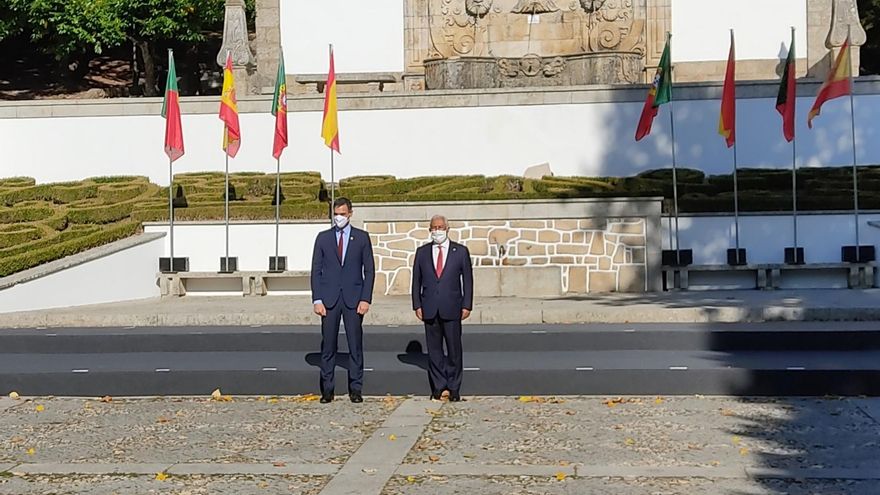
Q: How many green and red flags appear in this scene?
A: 4